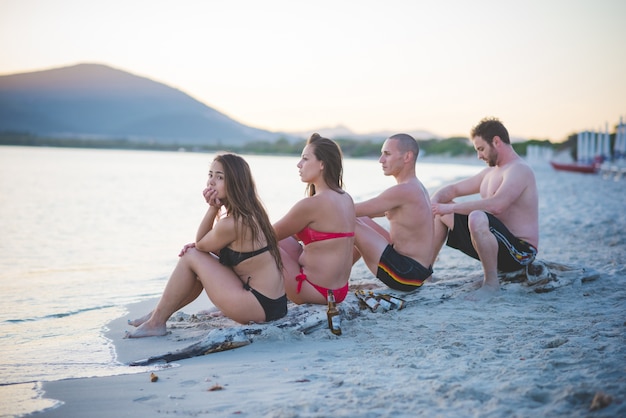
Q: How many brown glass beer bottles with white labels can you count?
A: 4